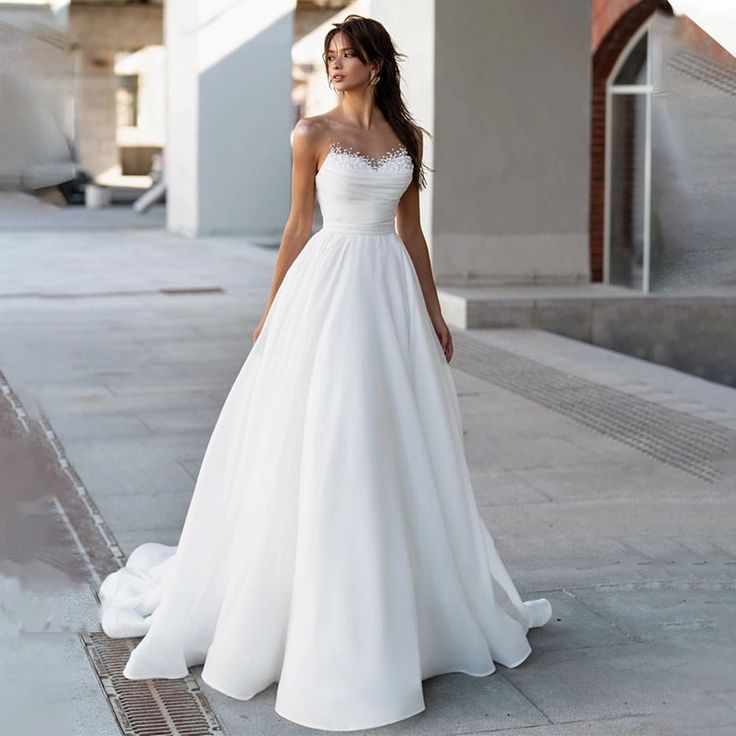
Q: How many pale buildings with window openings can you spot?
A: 1